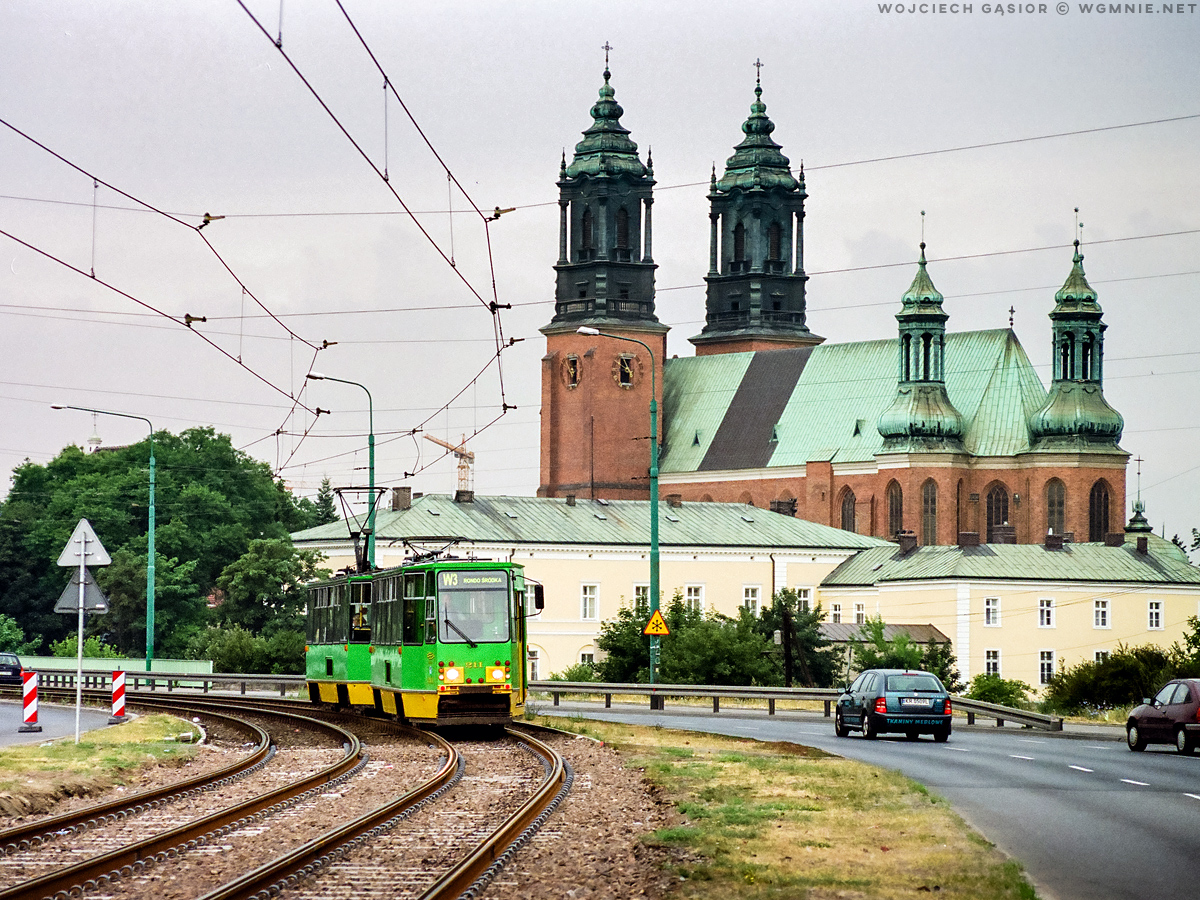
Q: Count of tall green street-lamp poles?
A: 3